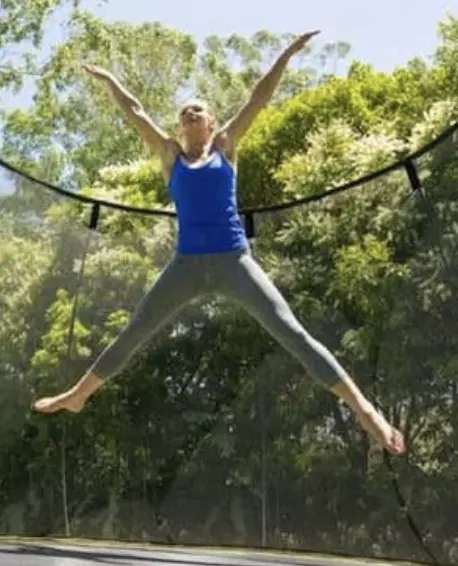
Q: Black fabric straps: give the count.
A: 3